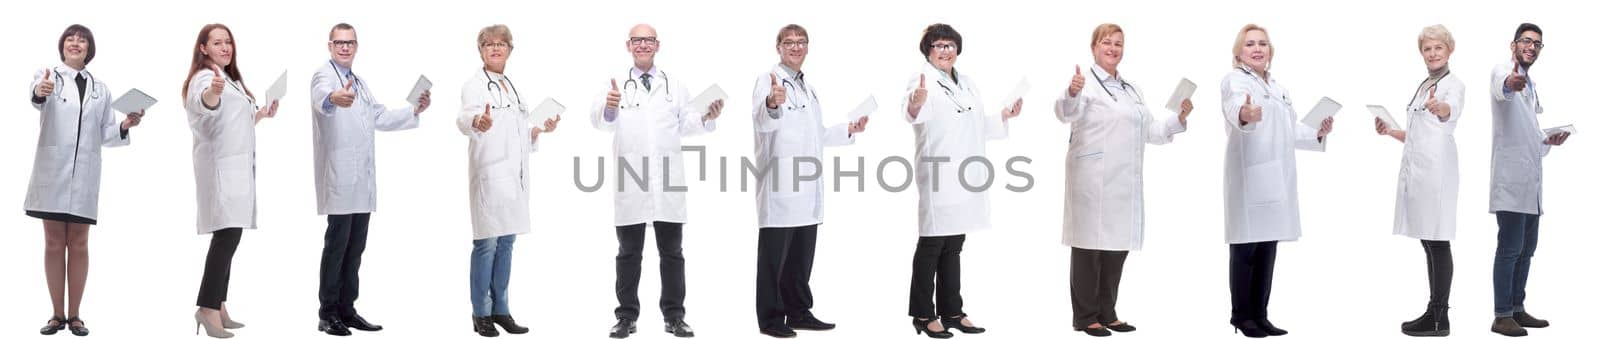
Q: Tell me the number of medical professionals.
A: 11